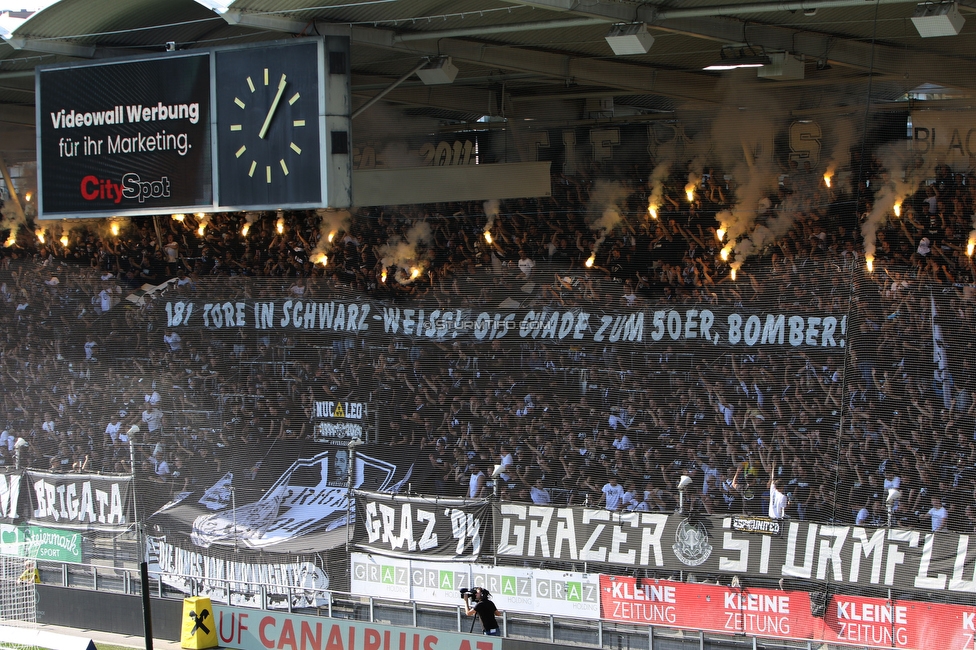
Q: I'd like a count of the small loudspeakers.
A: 6